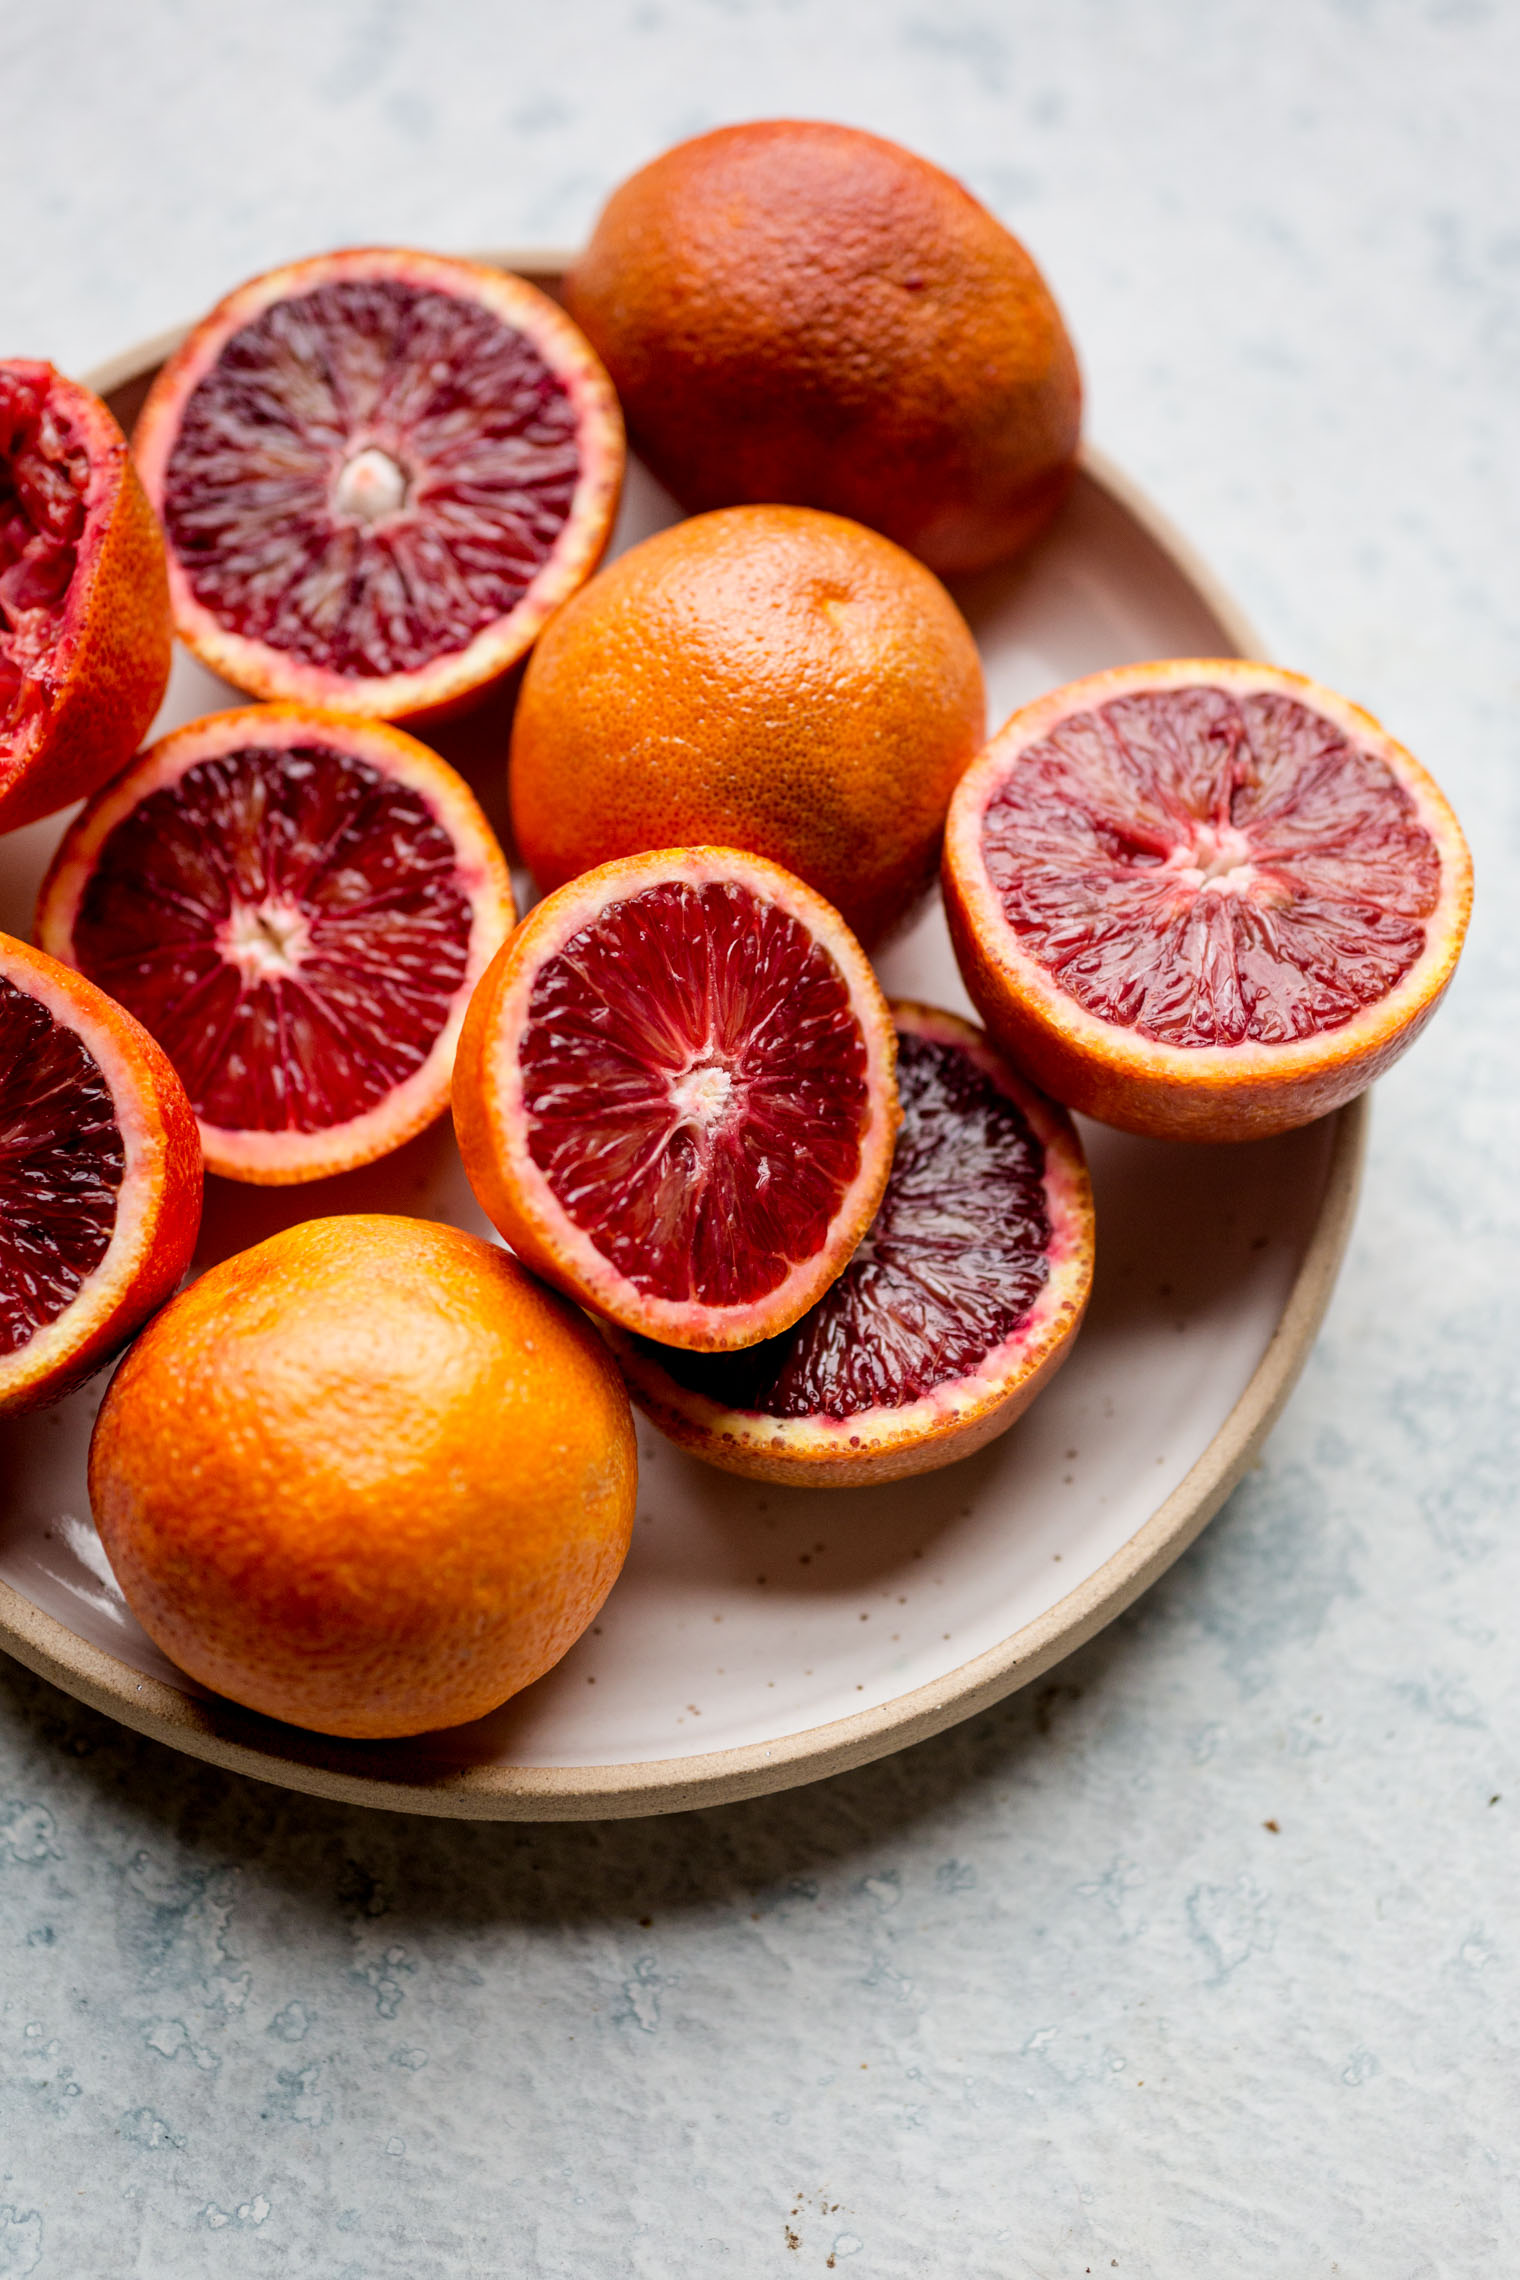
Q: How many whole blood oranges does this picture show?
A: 3